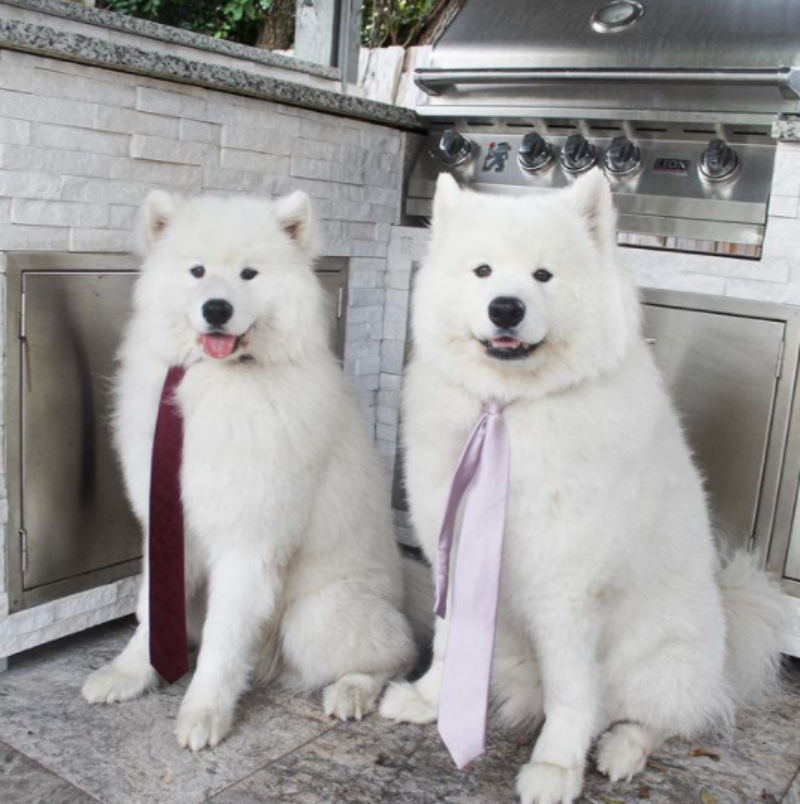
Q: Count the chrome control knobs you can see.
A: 5